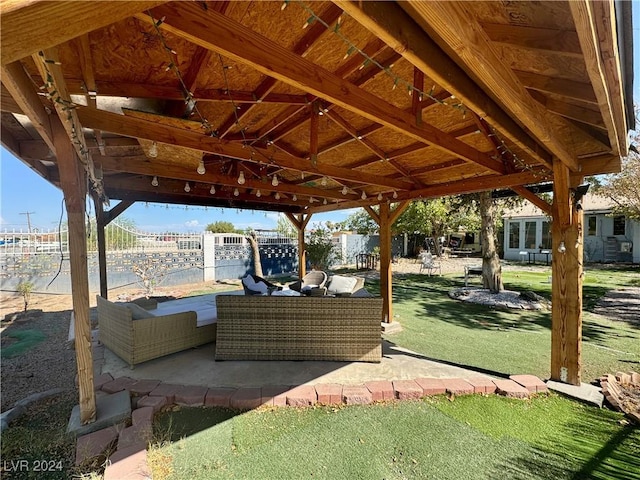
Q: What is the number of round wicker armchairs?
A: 1